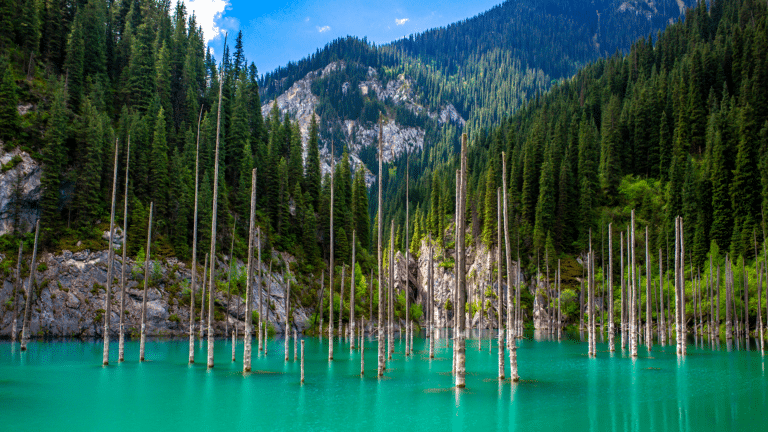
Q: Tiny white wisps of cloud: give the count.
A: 2